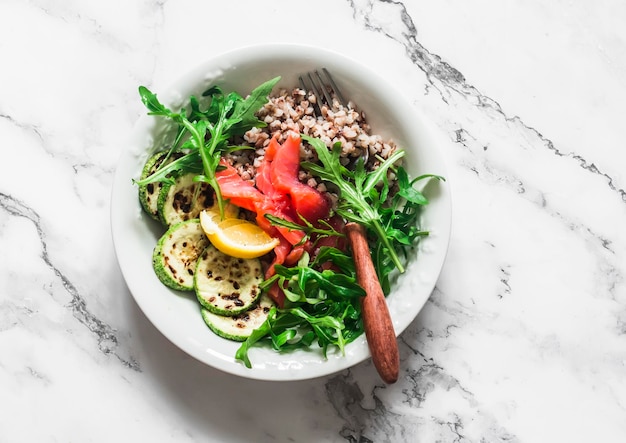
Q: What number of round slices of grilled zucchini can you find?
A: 5